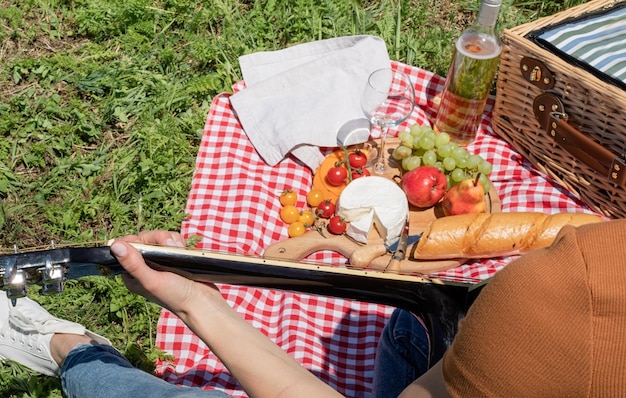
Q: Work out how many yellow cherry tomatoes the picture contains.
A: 5